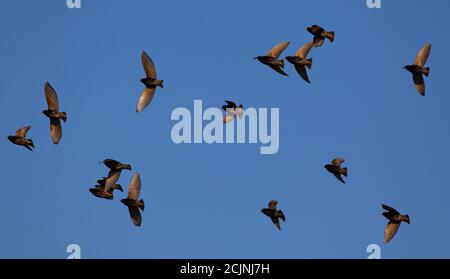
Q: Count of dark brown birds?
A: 15